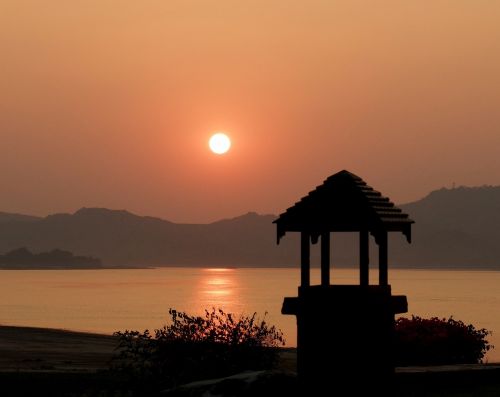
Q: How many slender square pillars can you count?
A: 4